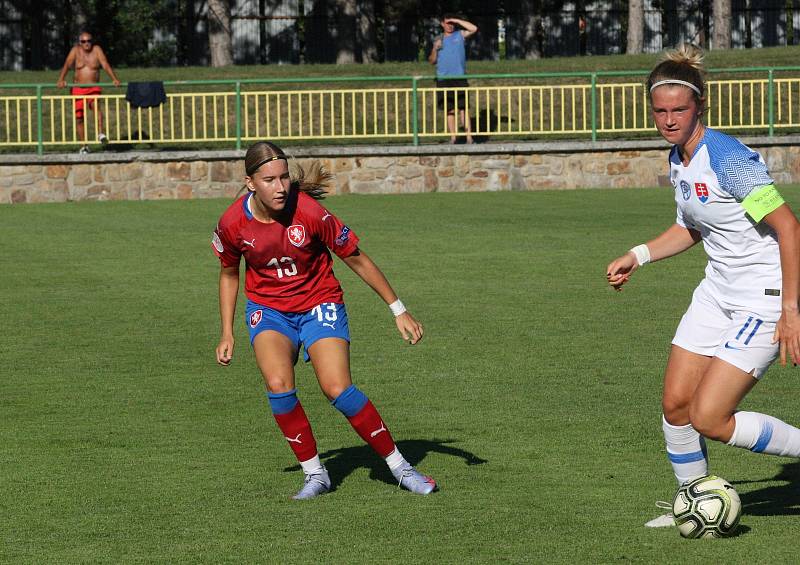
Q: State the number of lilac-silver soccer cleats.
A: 2